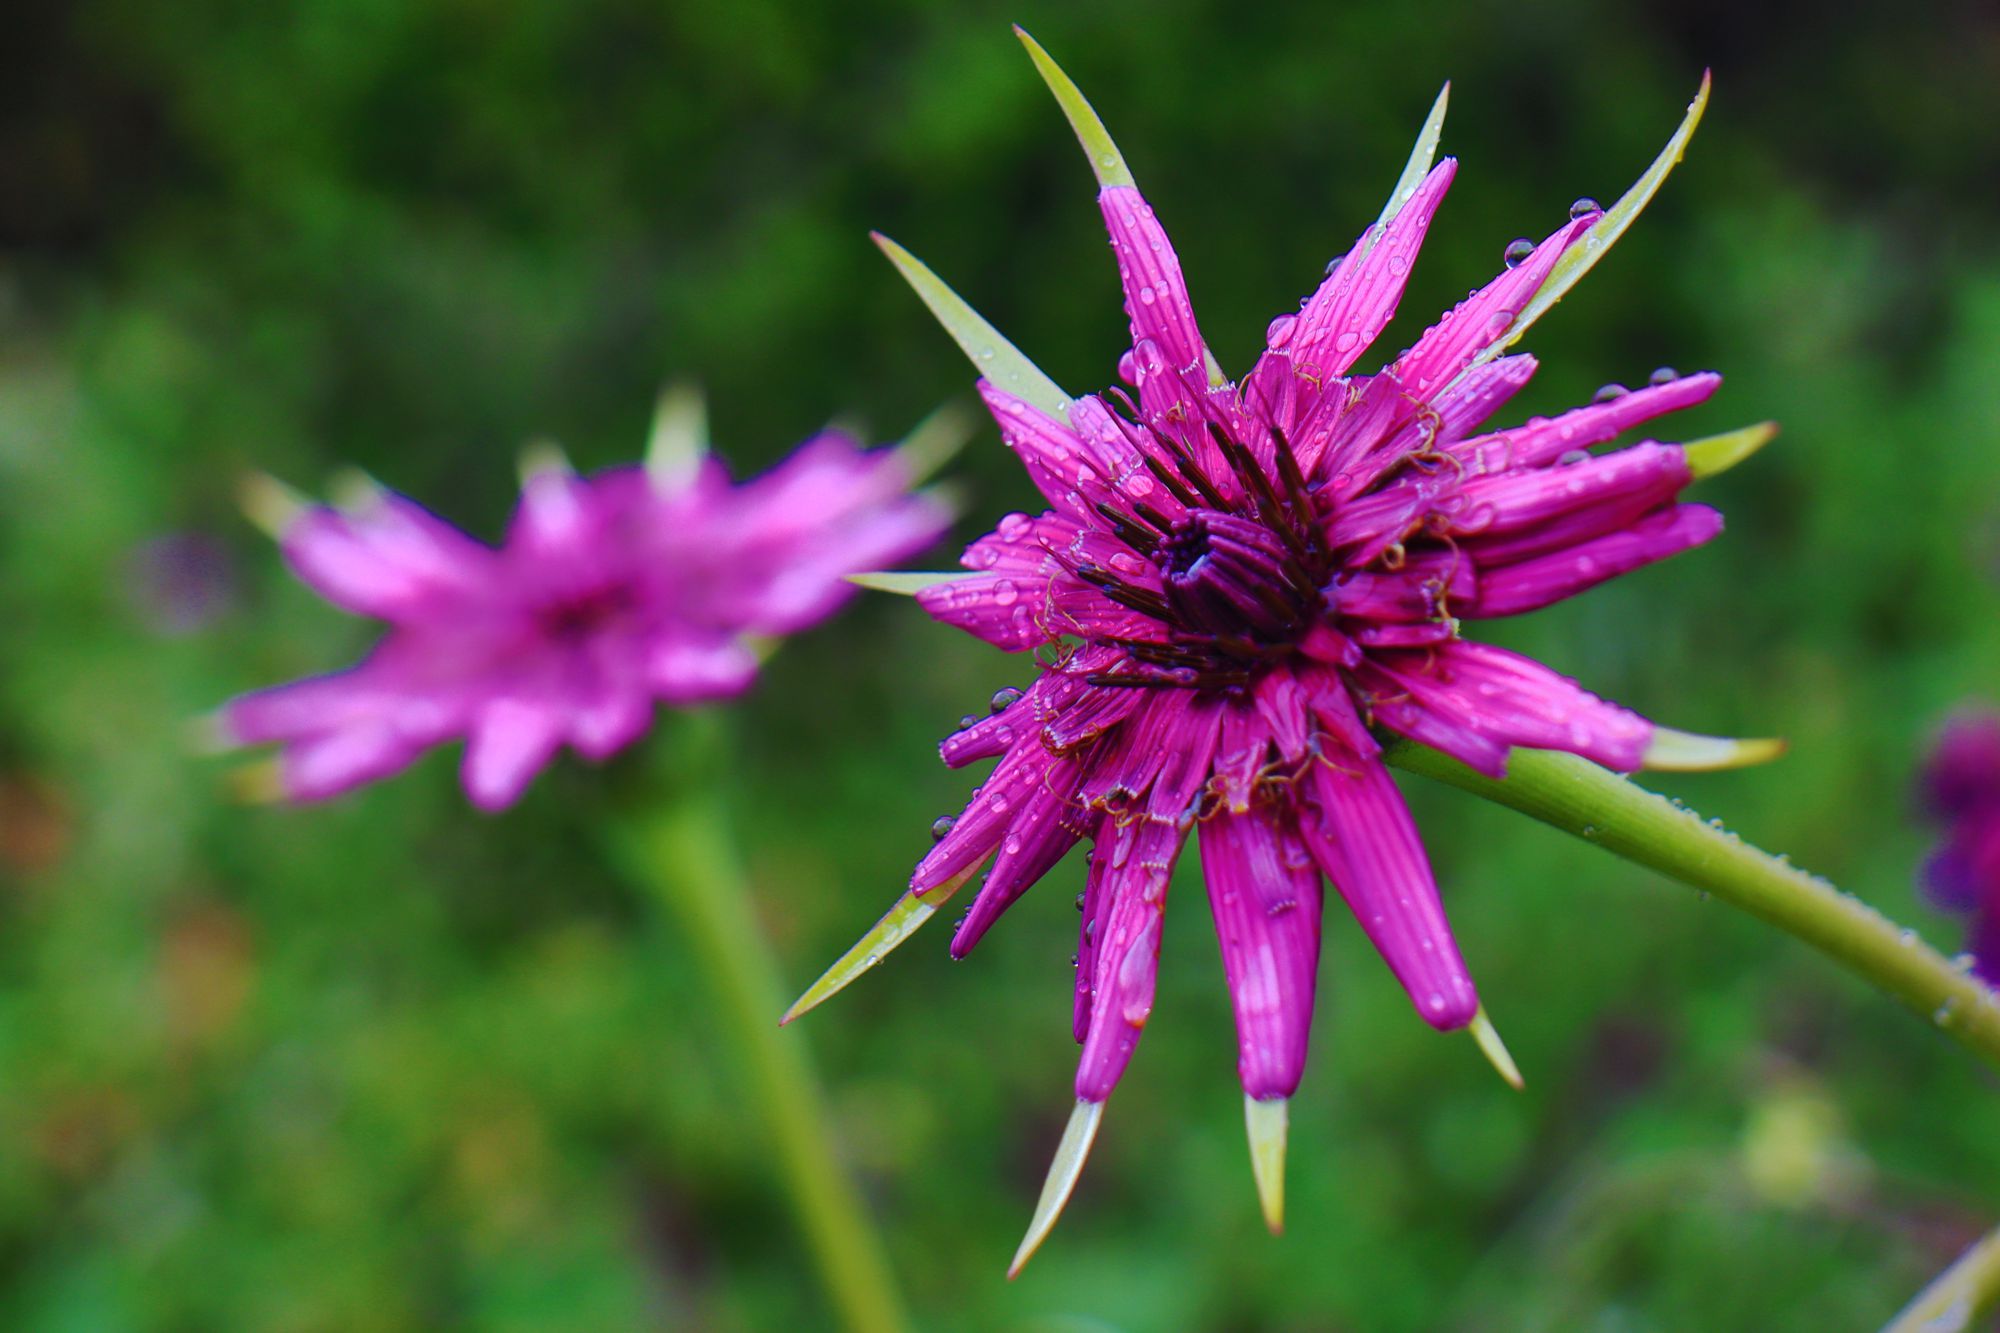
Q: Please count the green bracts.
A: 11